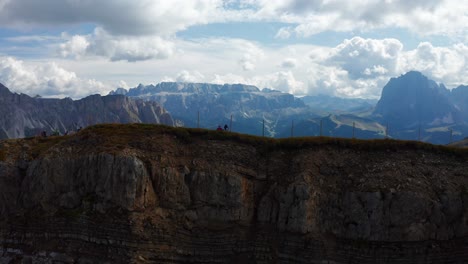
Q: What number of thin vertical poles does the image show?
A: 9